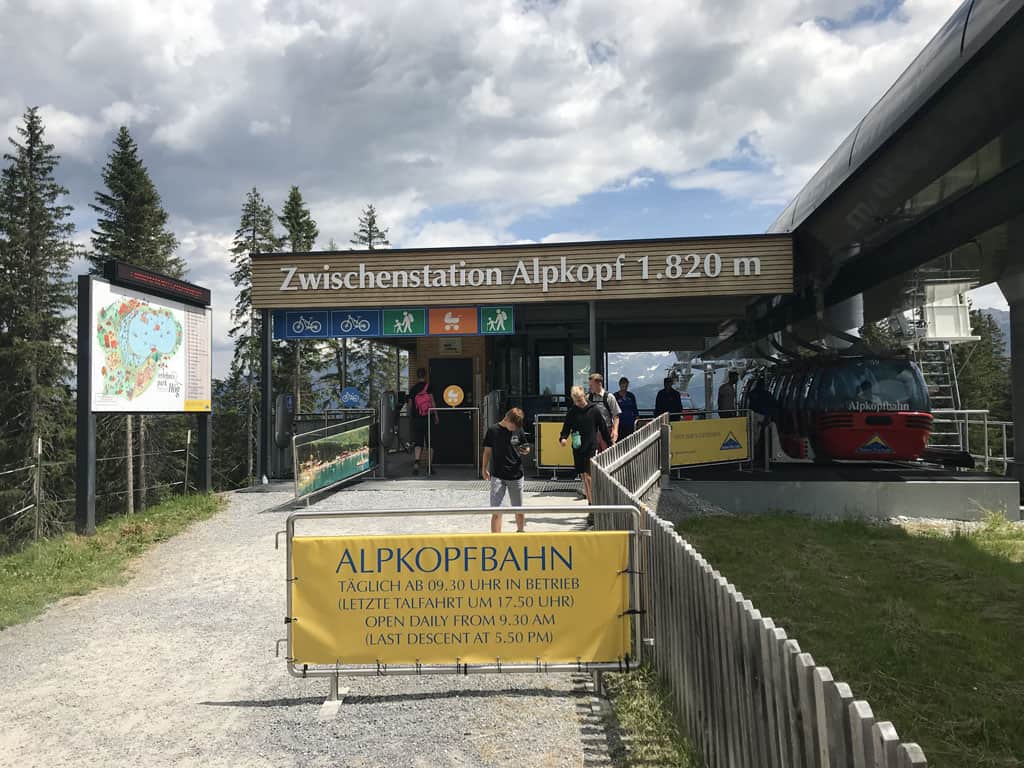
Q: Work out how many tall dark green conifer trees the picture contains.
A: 5